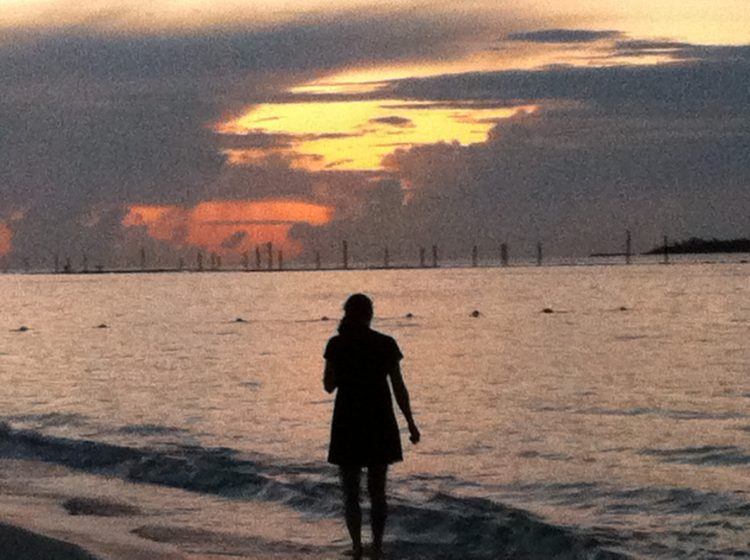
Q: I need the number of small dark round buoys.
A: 8